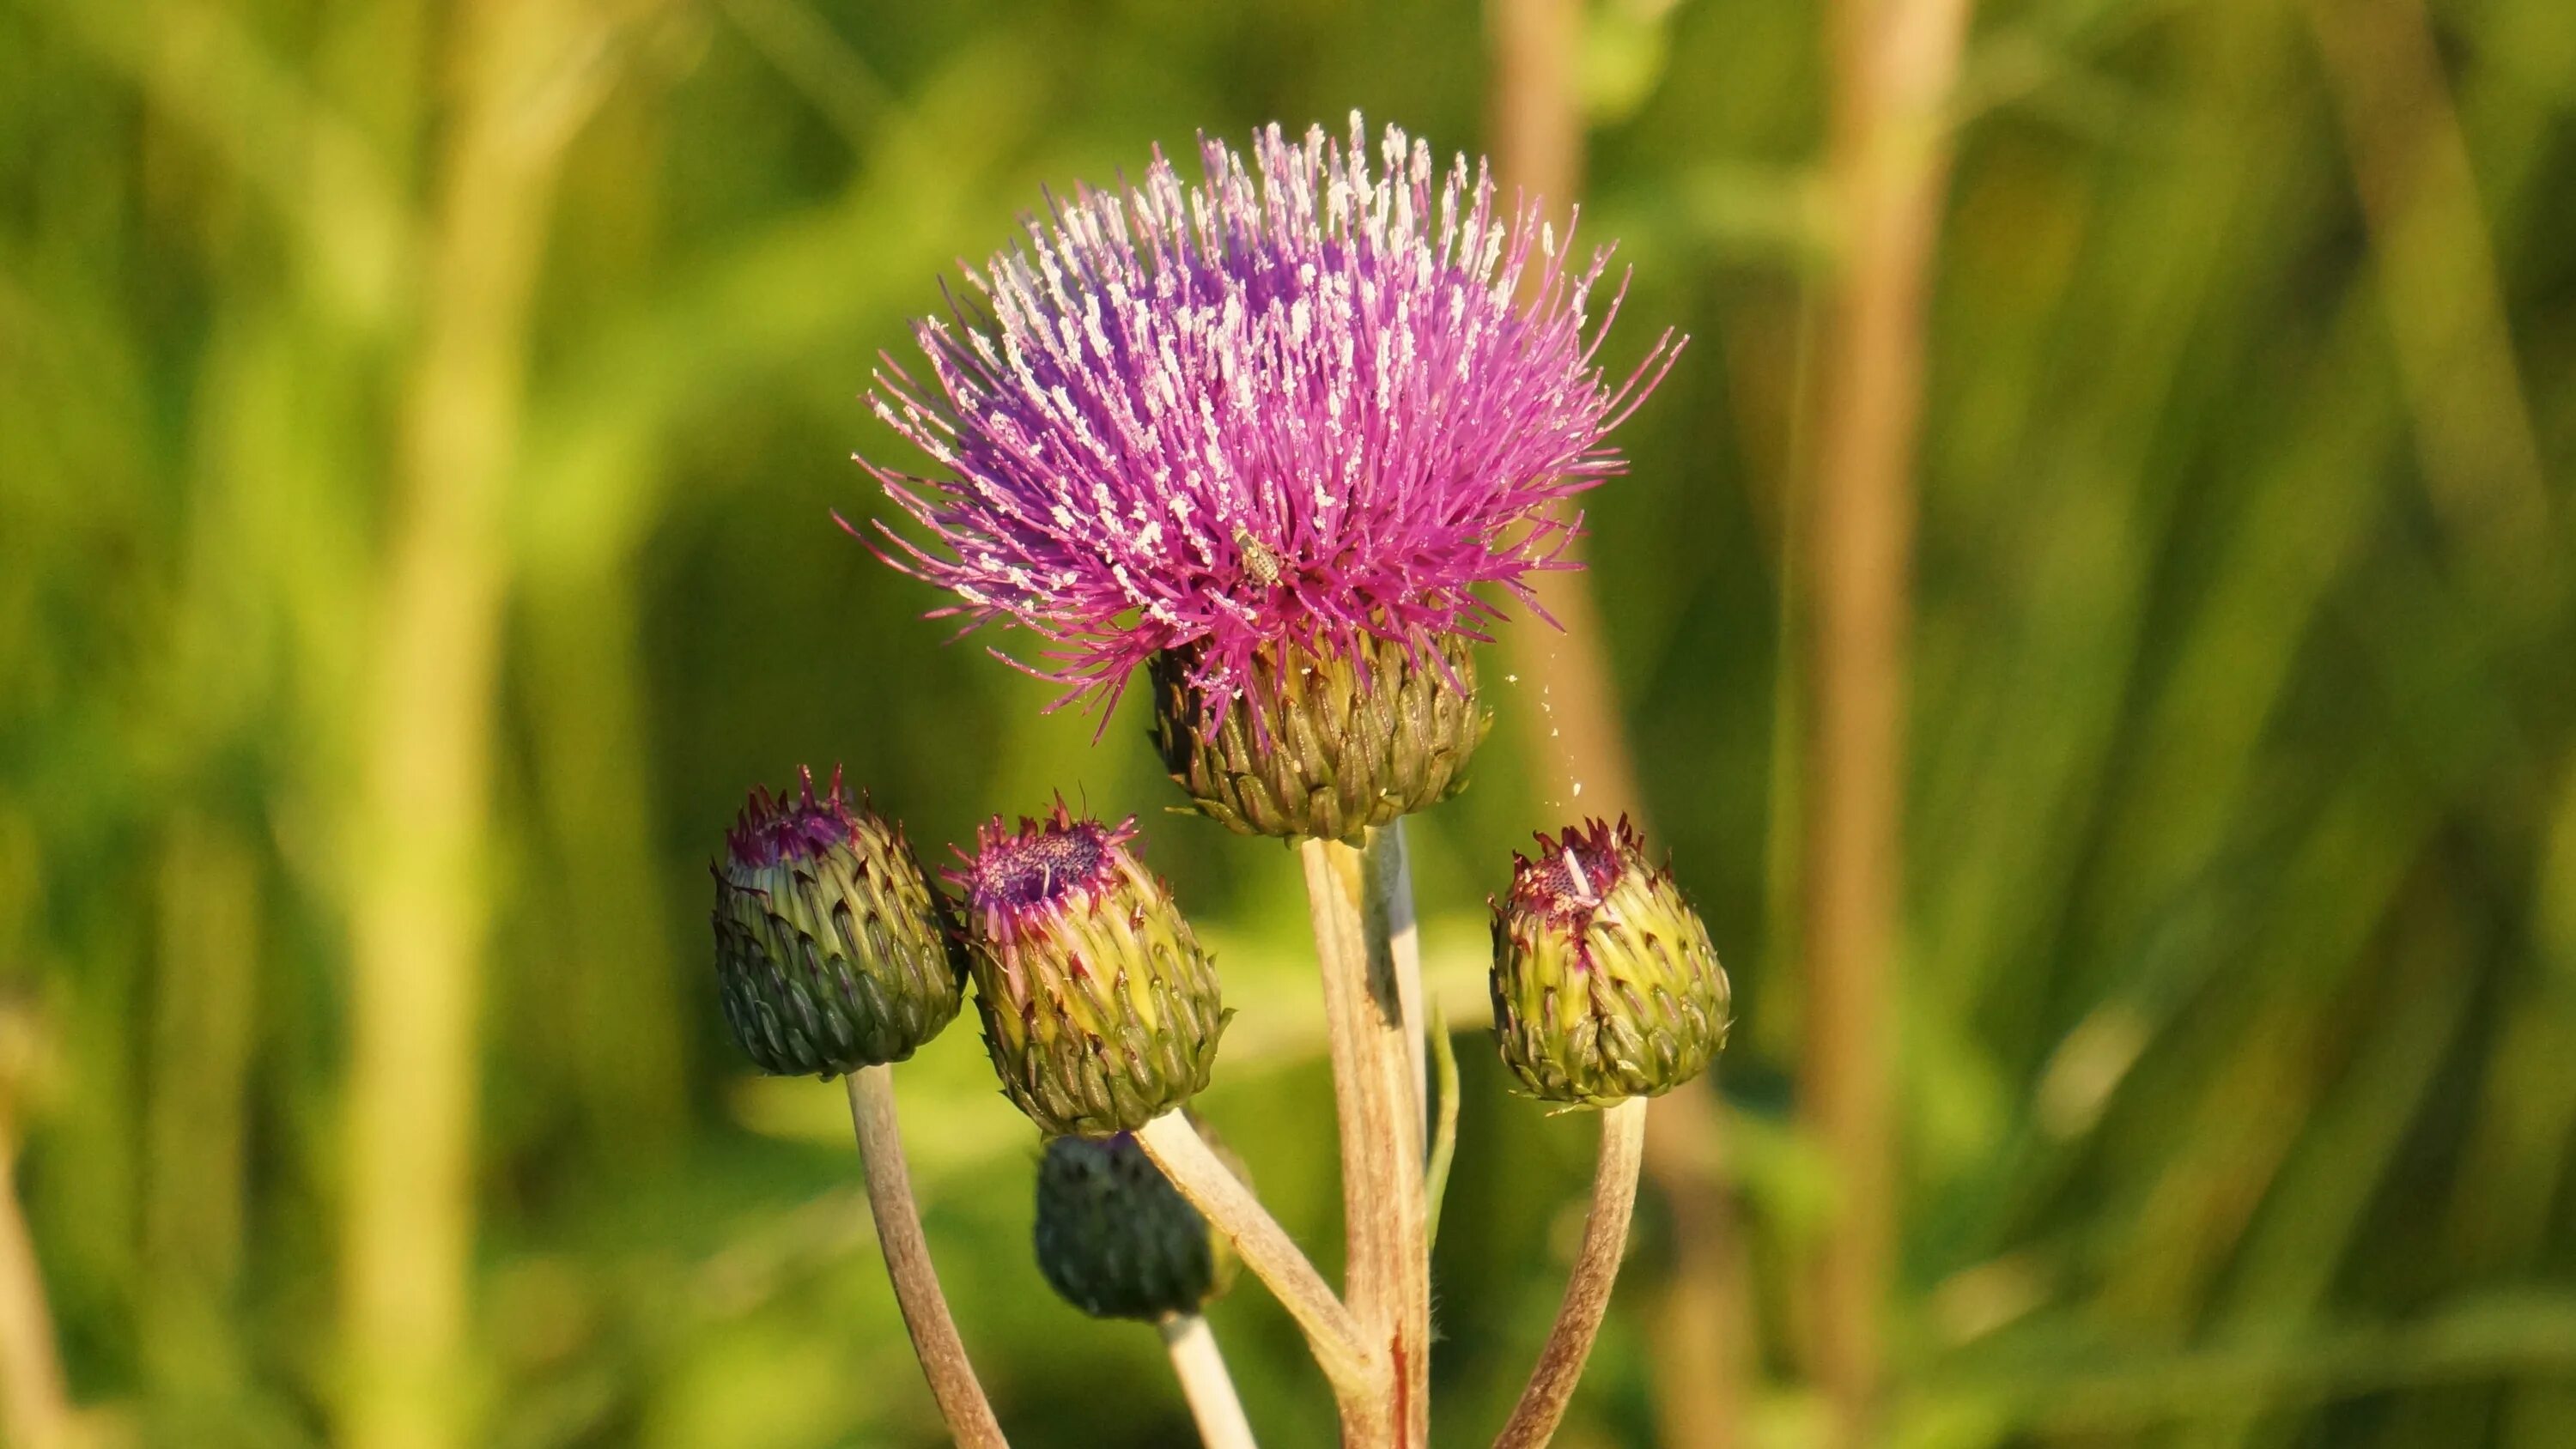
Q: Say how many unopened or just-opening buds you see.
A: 4